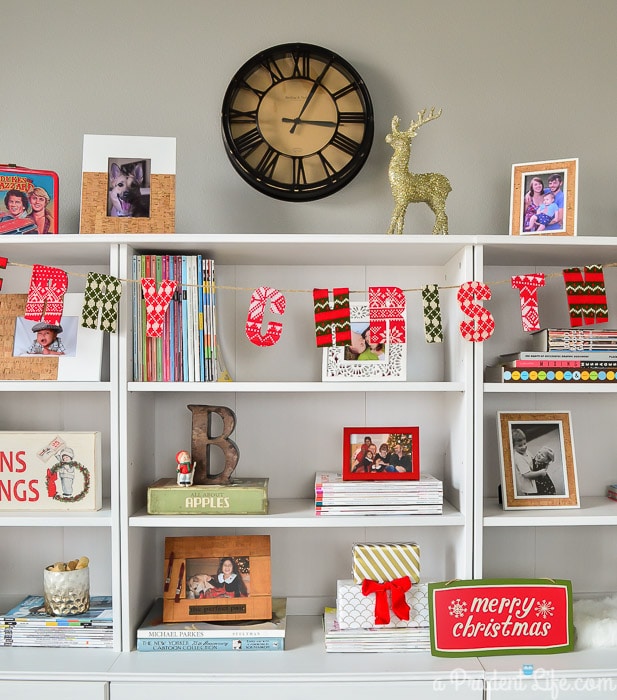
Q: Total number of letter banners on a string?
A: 11